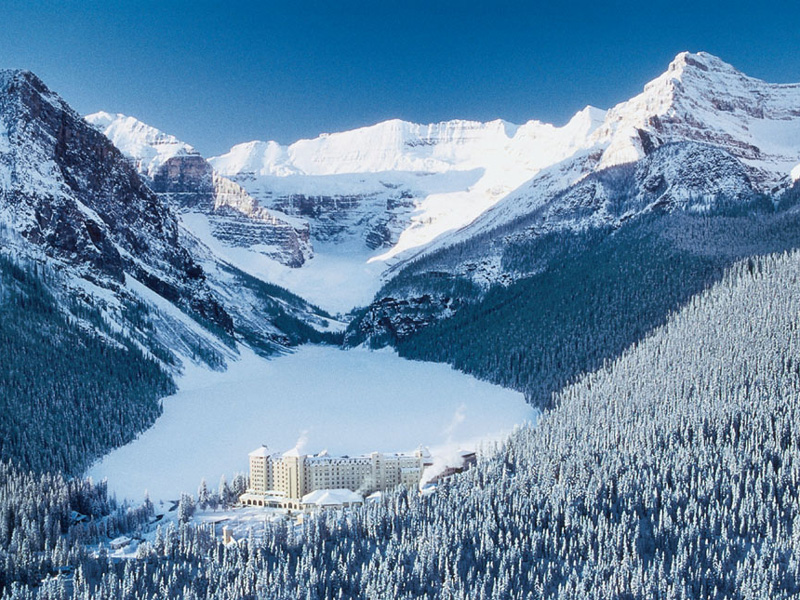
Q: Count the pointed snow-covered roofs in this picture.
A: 2